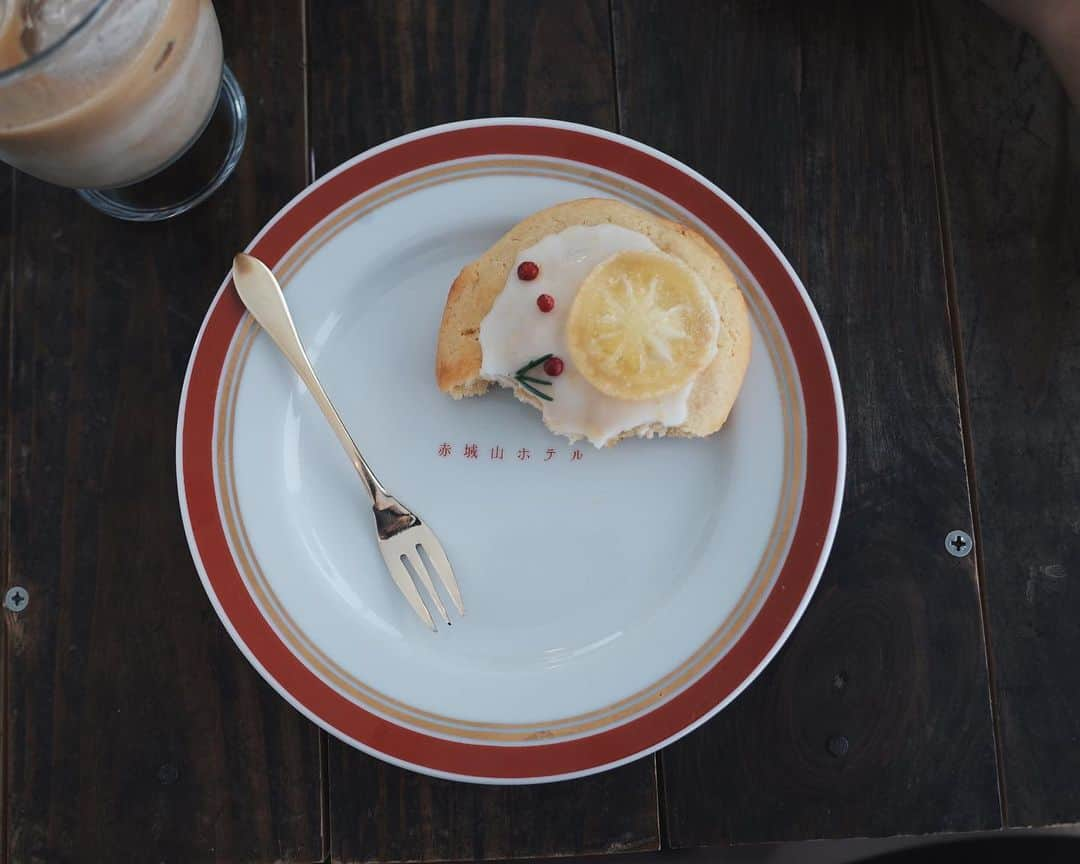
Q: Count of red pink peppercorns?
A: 3